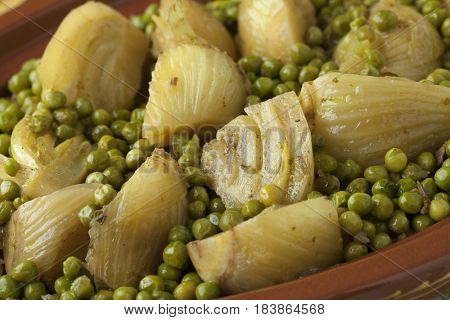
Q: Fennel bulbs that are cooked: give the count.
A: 11